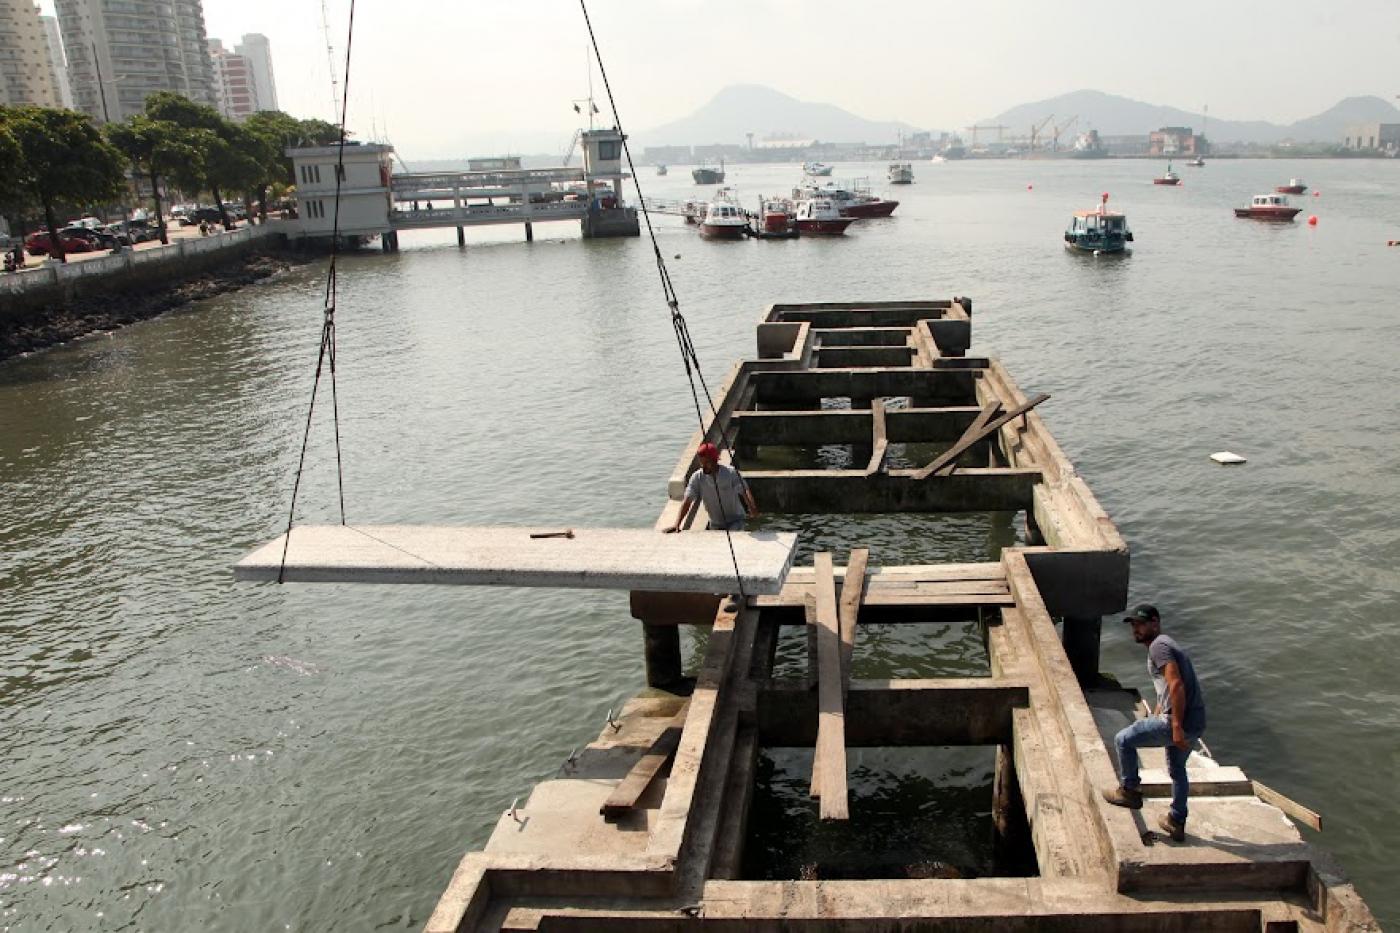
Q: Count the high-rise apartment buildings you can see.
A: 5